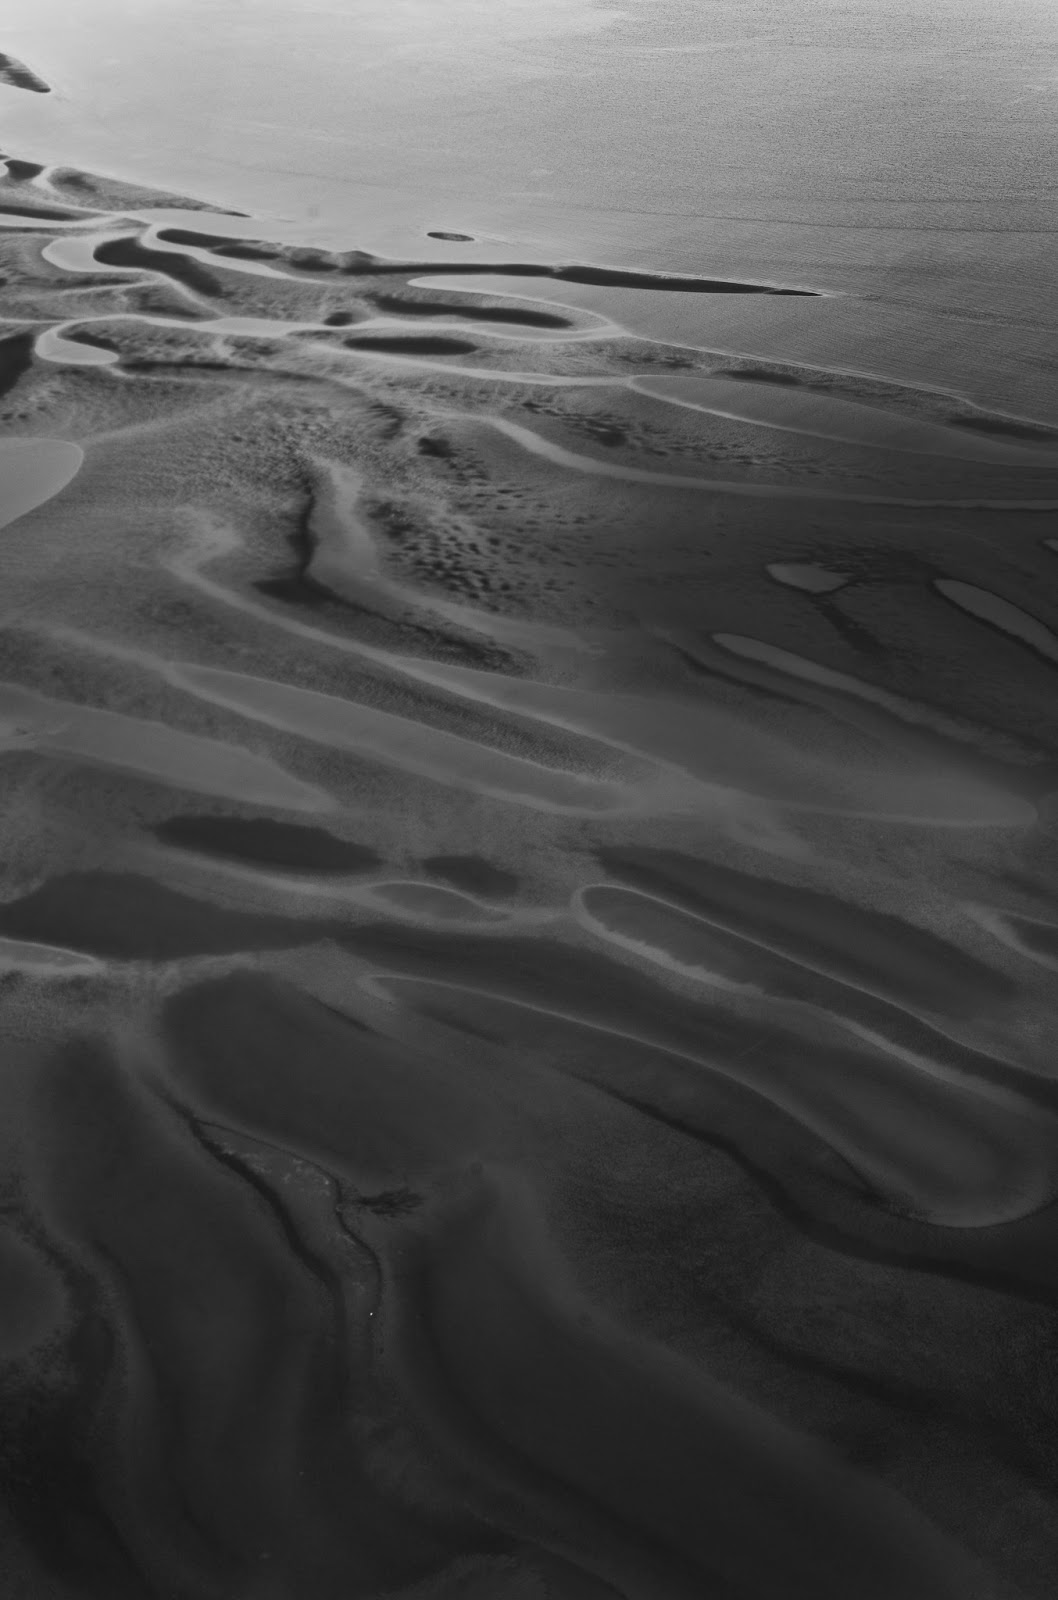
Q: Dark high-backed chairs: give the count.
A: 0